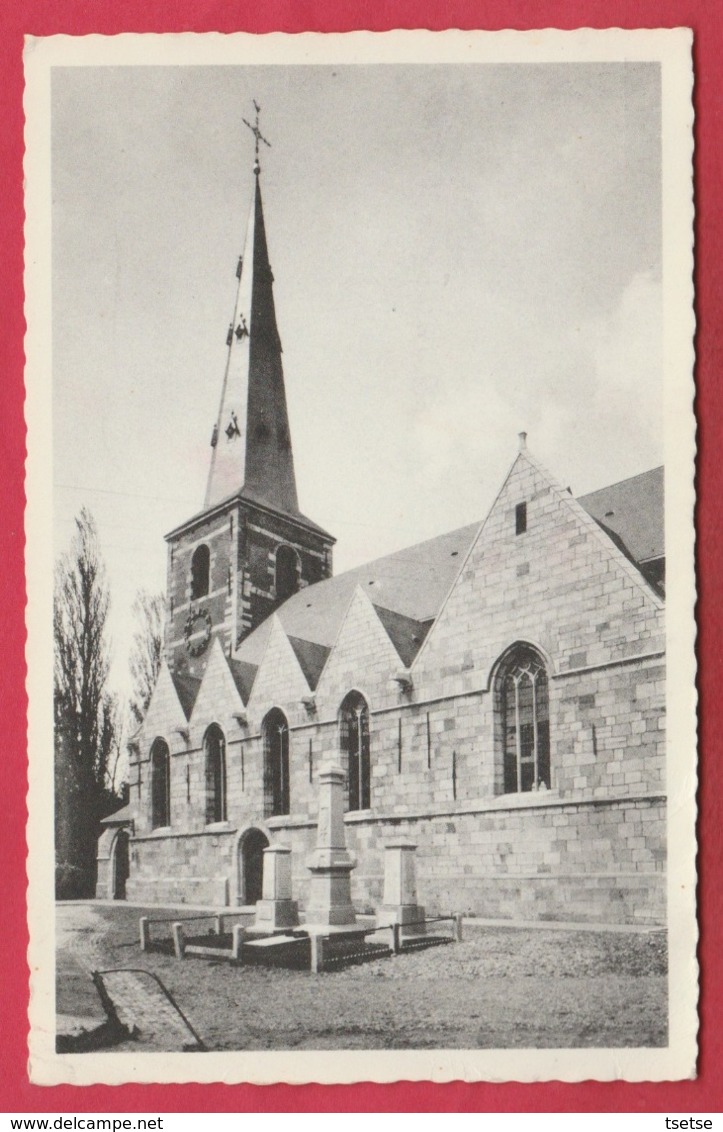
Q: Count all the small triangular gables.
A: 4